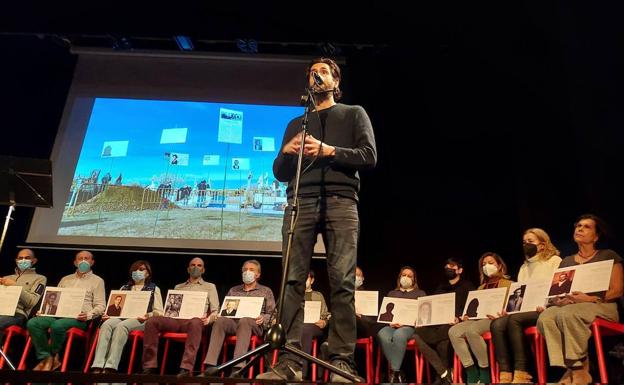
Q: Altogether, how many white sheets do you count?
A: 12